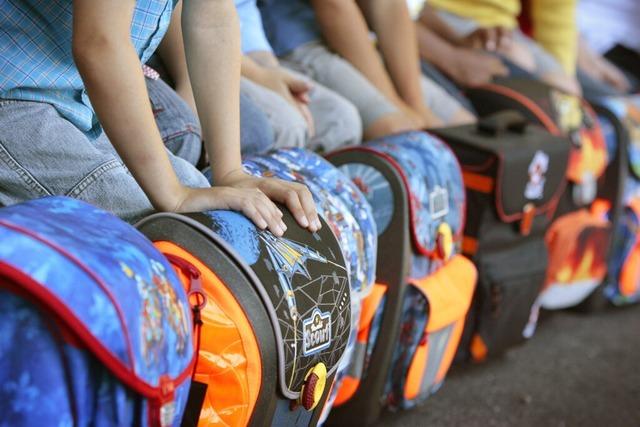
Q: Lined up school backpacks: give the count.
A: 7